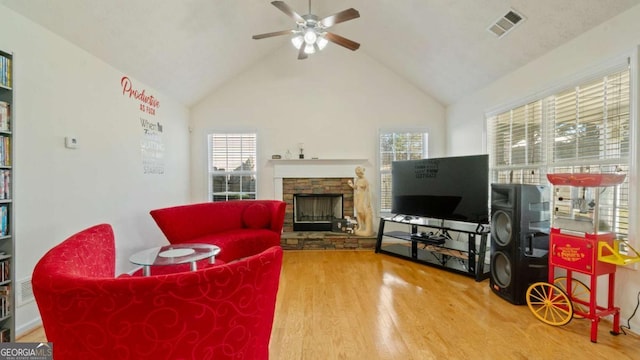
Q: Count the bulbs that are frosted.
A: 4